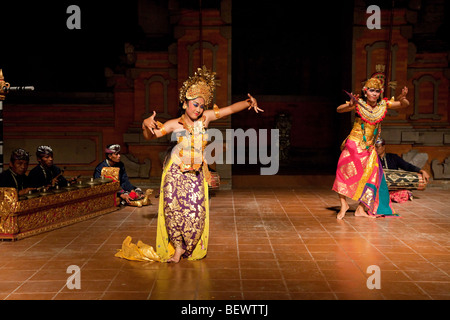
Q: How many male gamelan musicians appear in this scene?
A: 4